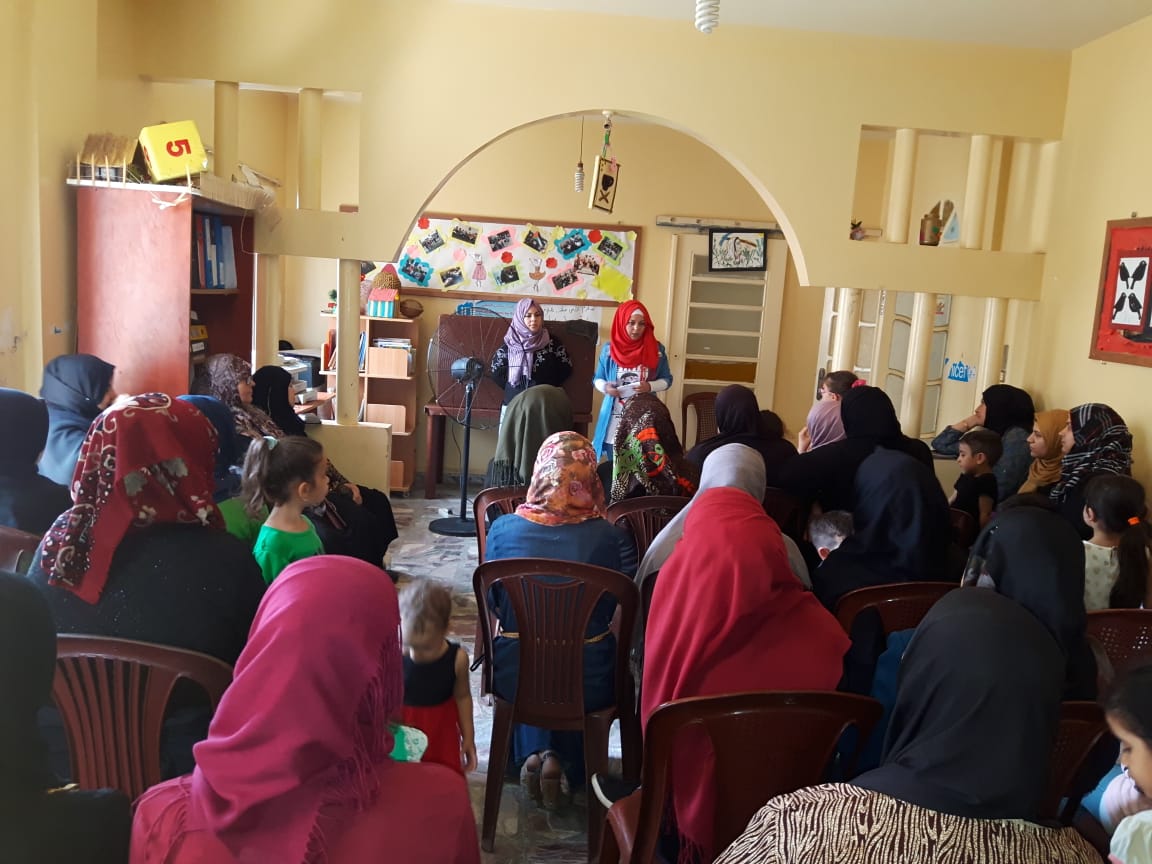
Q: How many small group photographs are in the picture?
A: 11